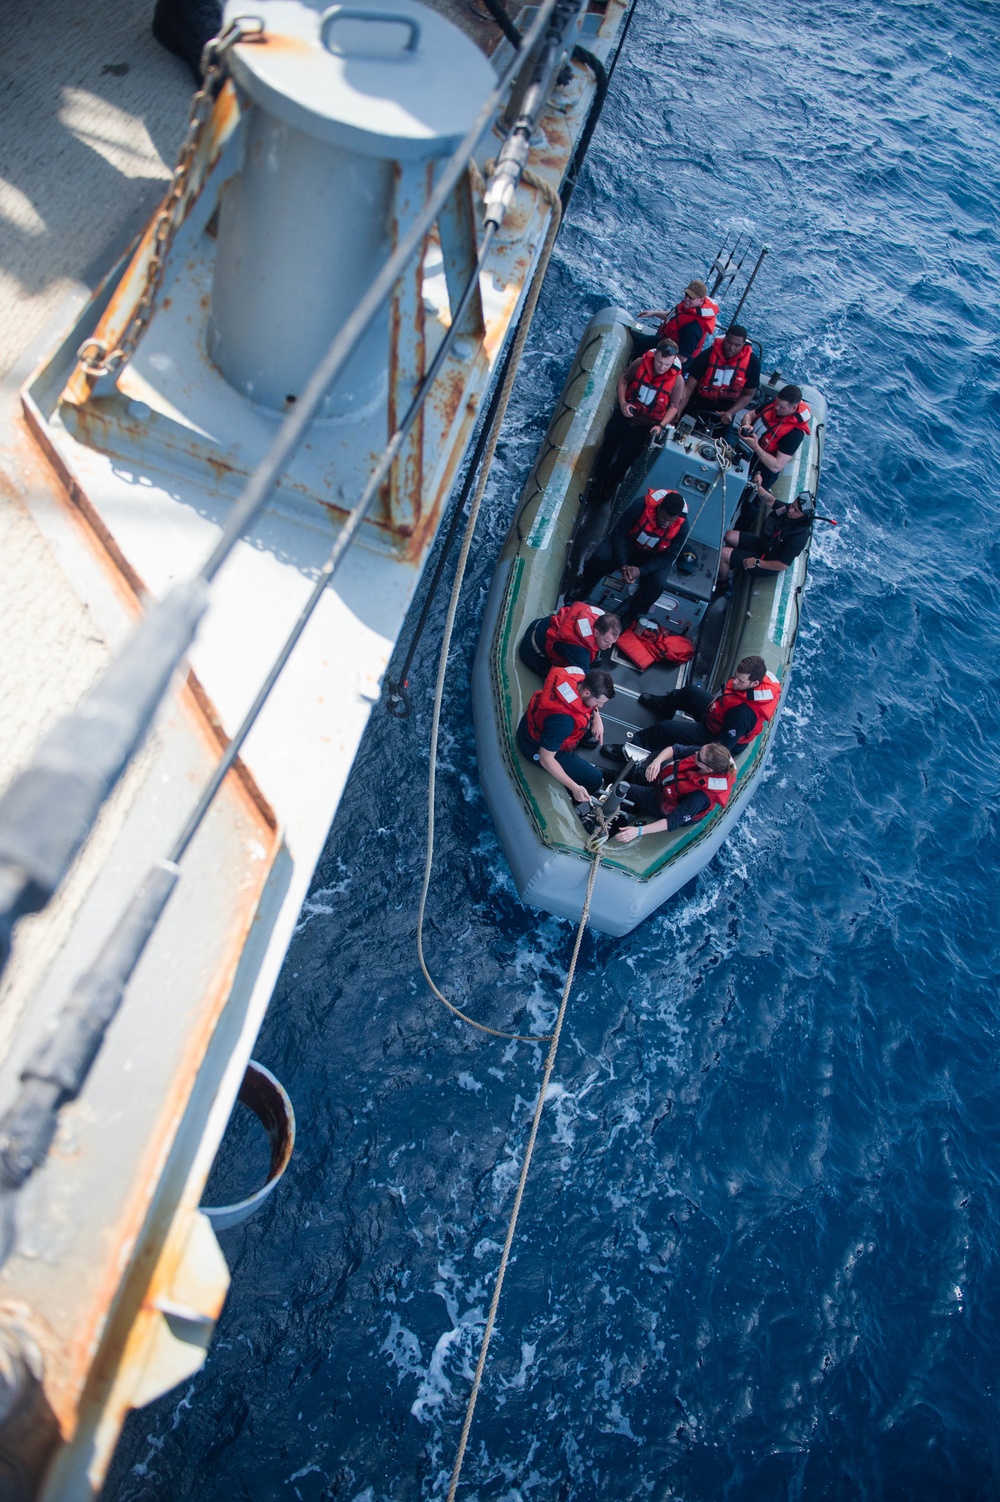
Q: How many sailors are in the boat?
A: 10